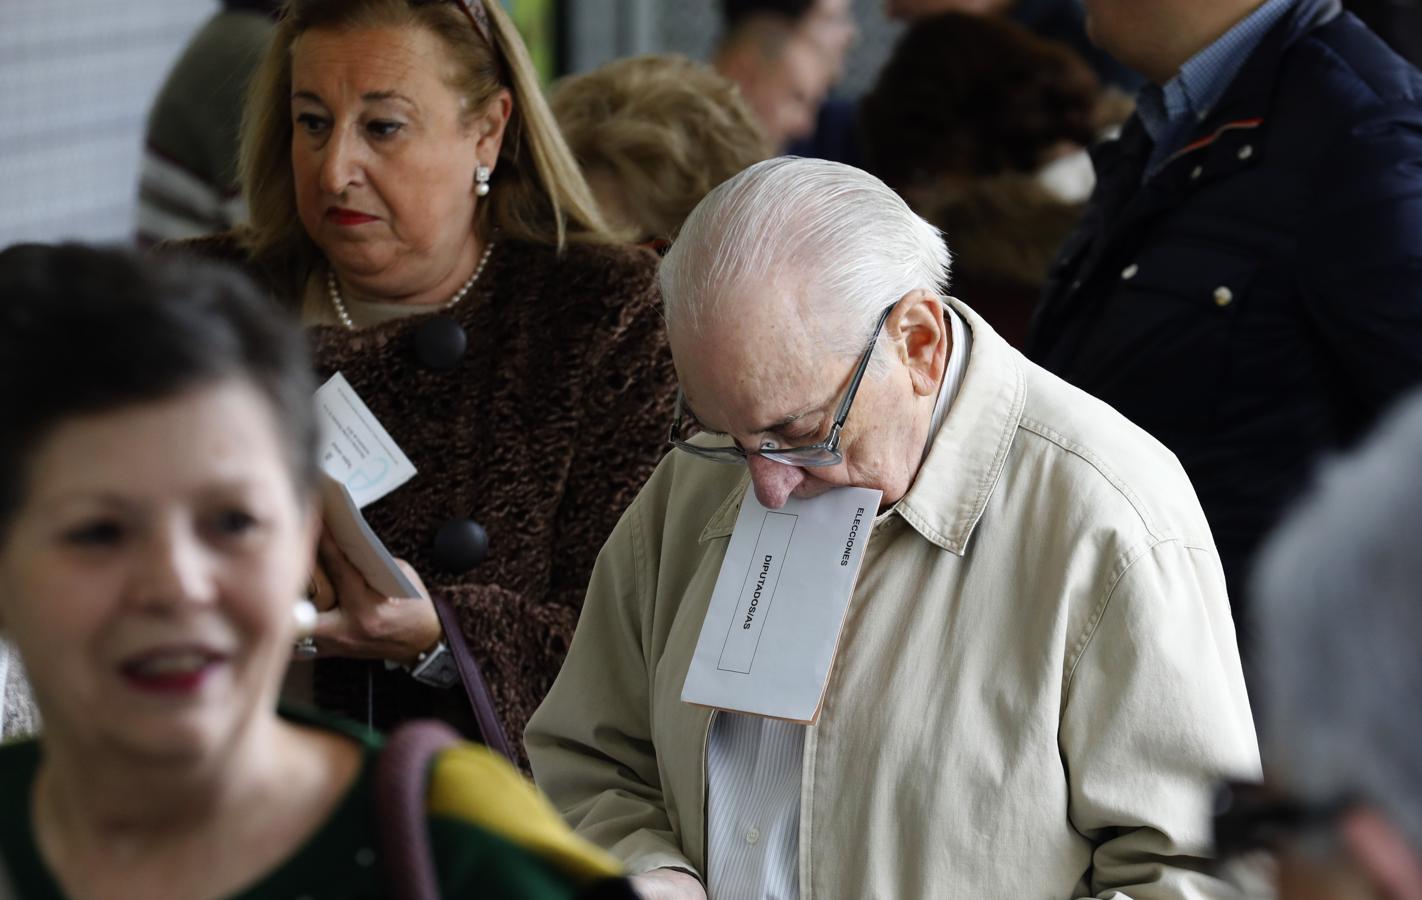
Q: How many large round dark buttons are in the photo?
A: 2